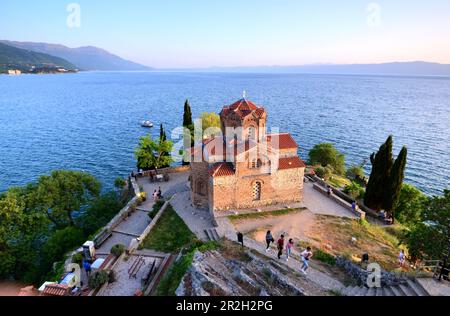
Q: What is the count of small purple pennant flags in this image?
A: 0